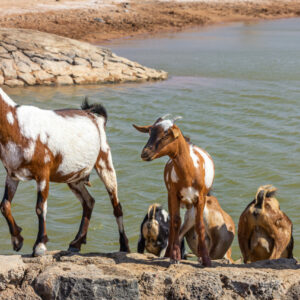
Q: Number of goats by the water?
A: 5